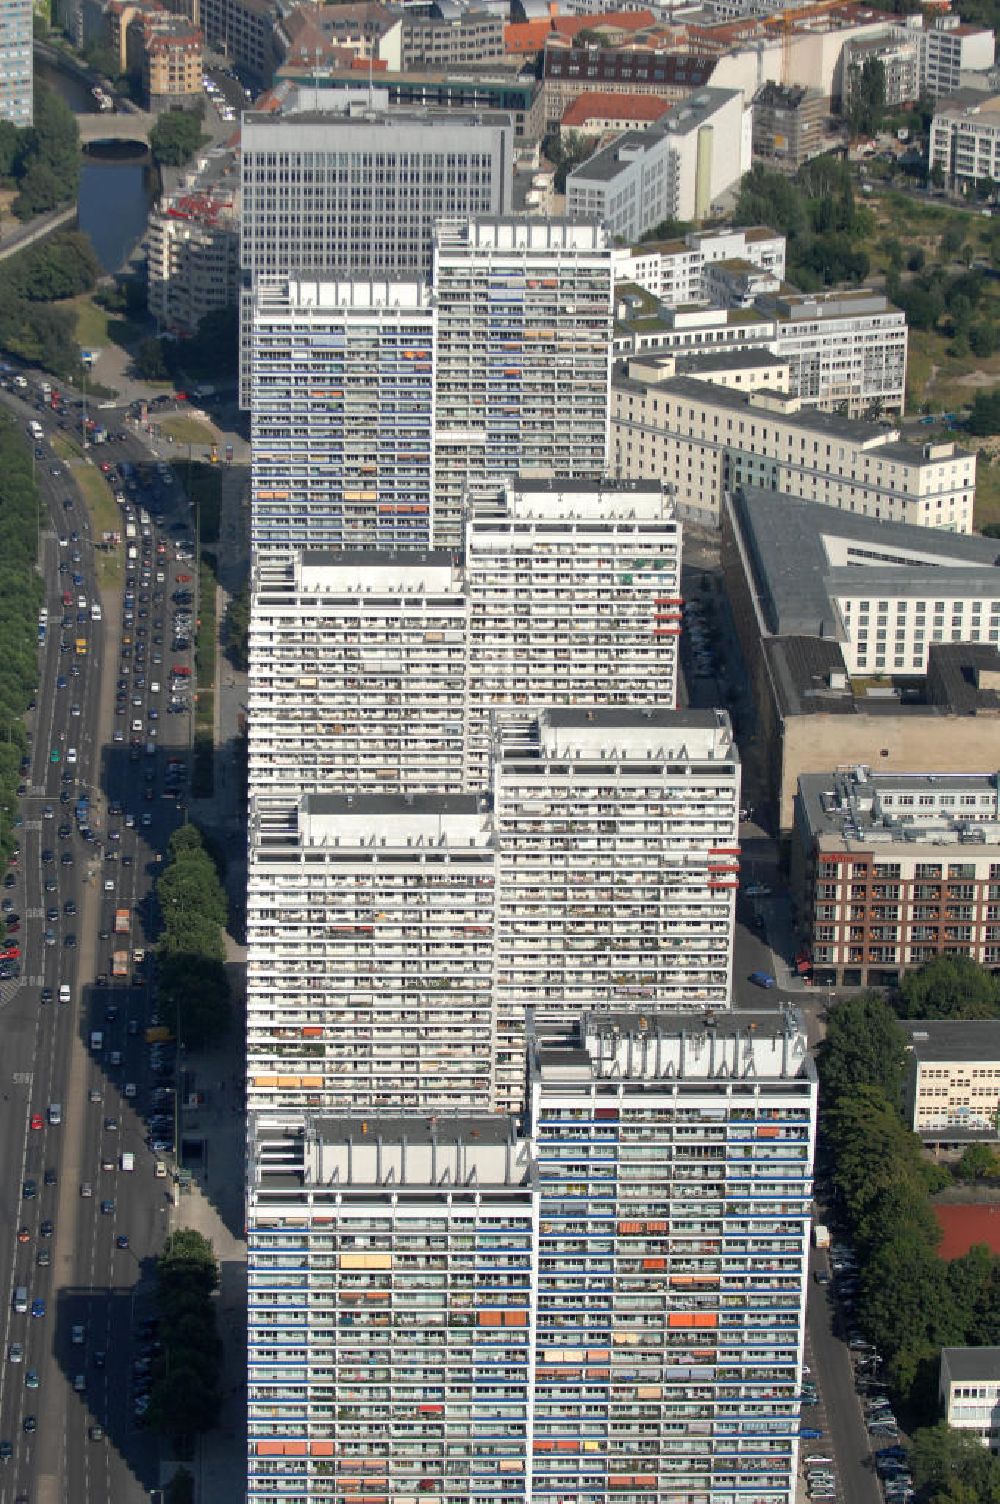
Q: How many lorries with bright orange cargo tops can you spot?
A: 2